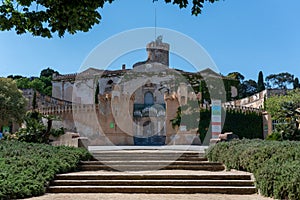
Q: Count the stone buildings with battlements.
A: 1